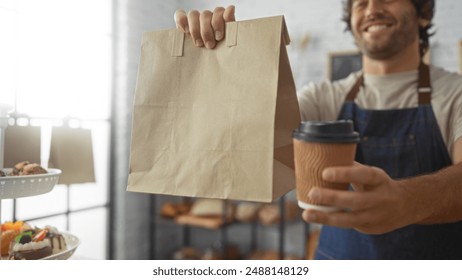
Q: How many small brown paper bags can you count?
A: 2